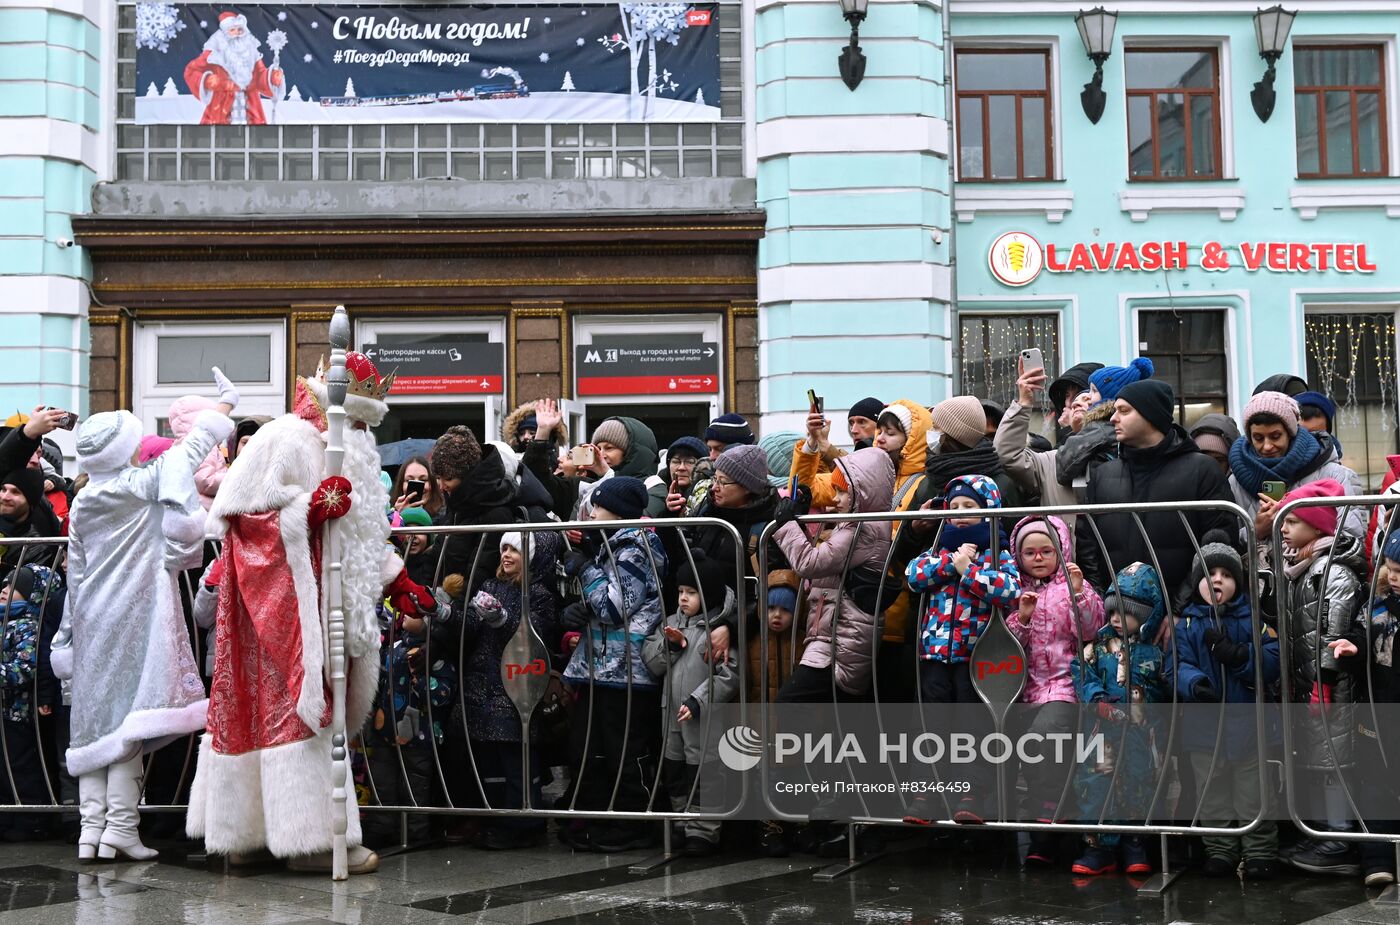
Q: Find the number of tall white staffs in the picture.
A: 1